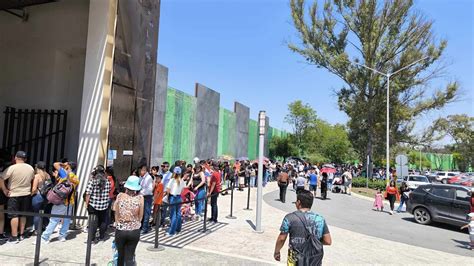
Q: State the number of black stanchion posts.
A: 6